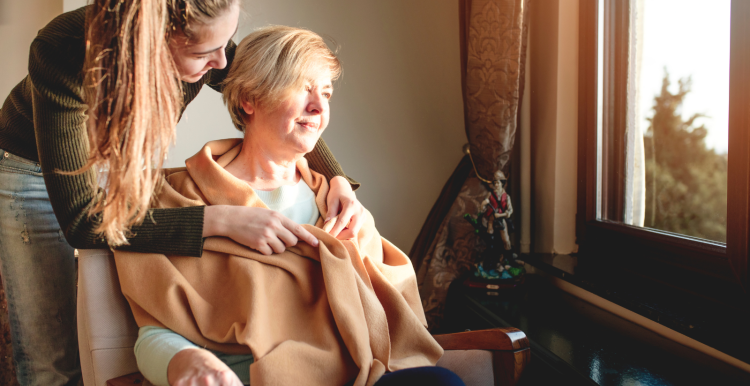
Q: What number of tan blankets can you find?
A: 1